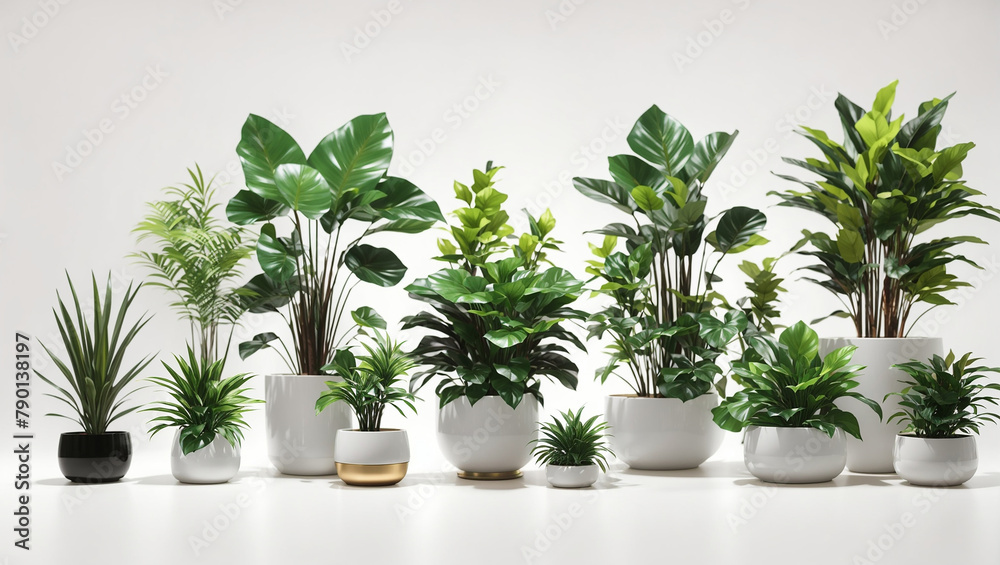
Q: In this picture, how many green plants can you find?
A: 10